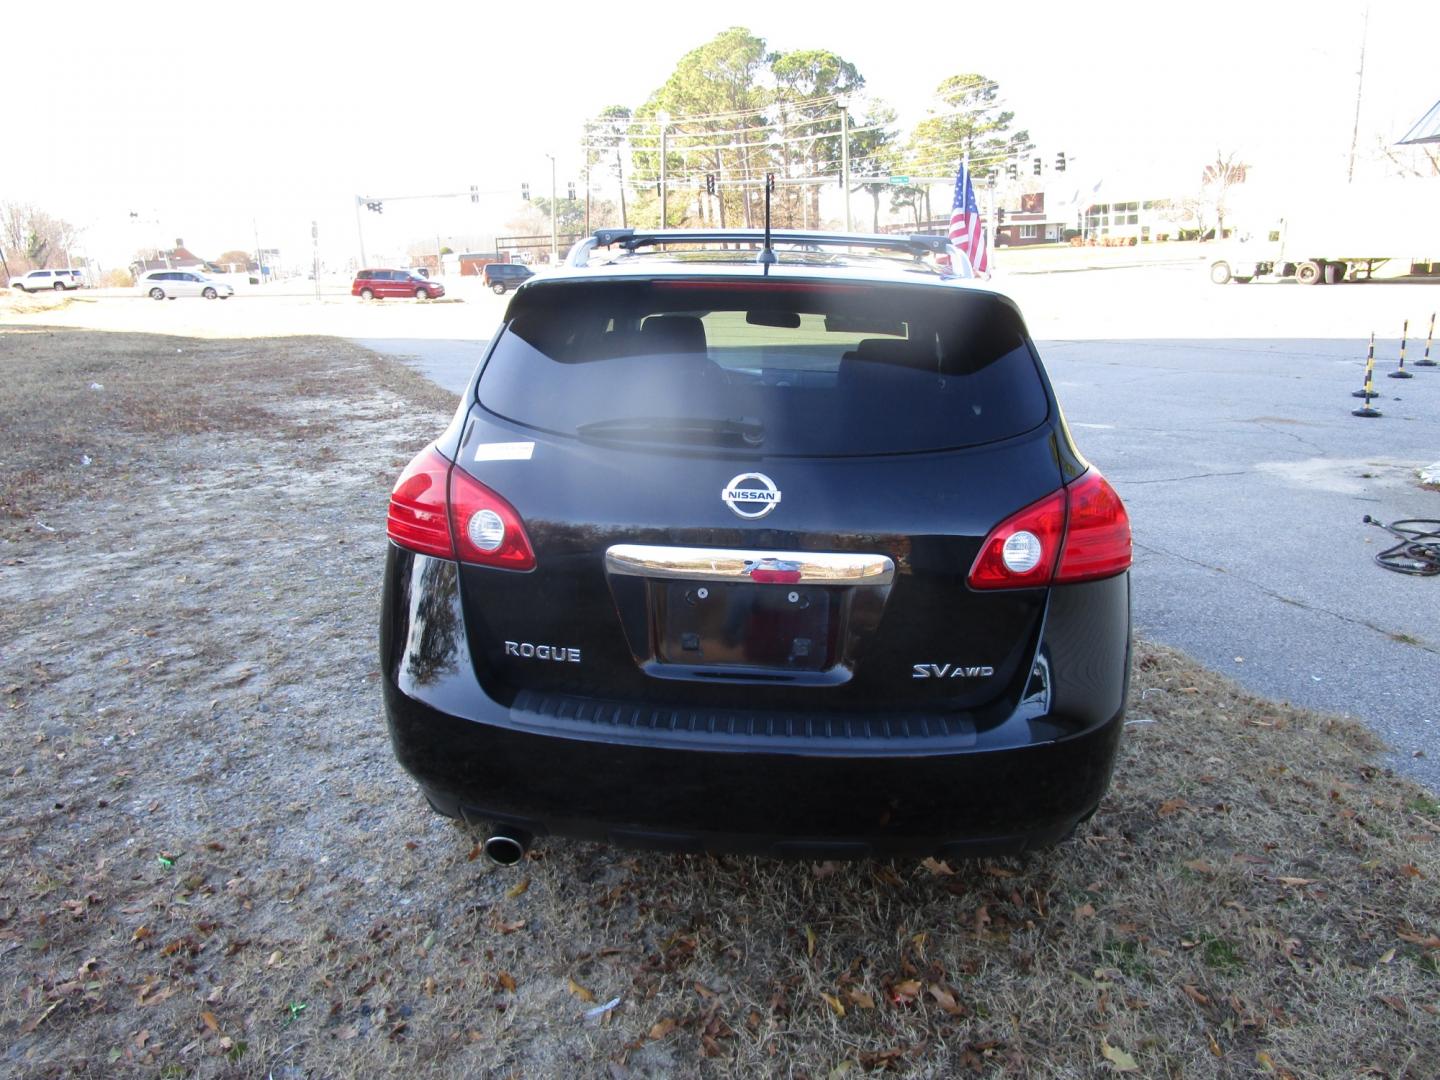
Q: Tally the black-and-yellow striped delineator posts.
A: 4